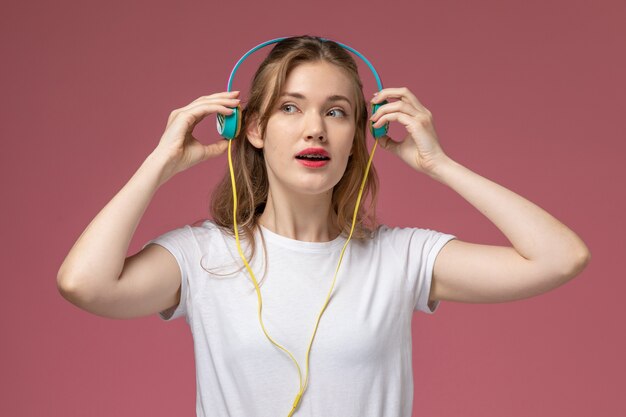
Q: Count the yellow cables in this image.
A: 2